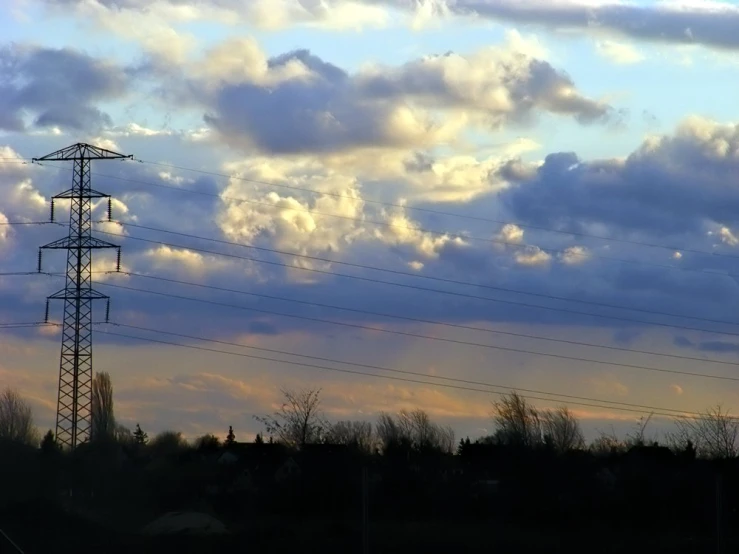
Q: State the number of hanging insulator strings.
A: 6